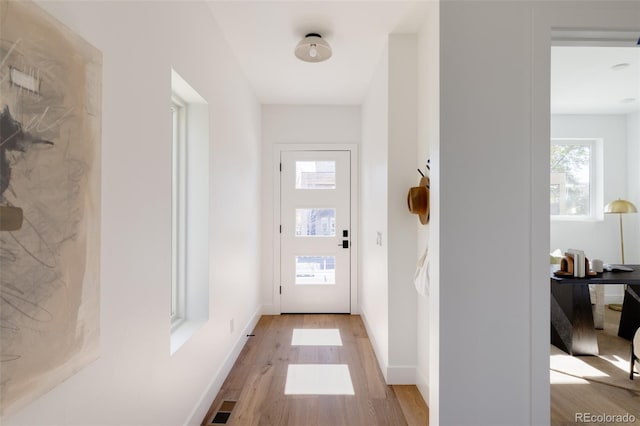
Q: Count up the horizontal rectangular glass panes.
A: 3